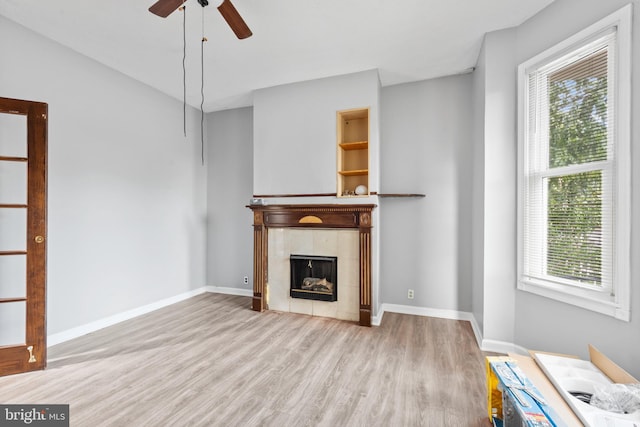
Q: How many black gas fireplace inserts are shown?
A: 1